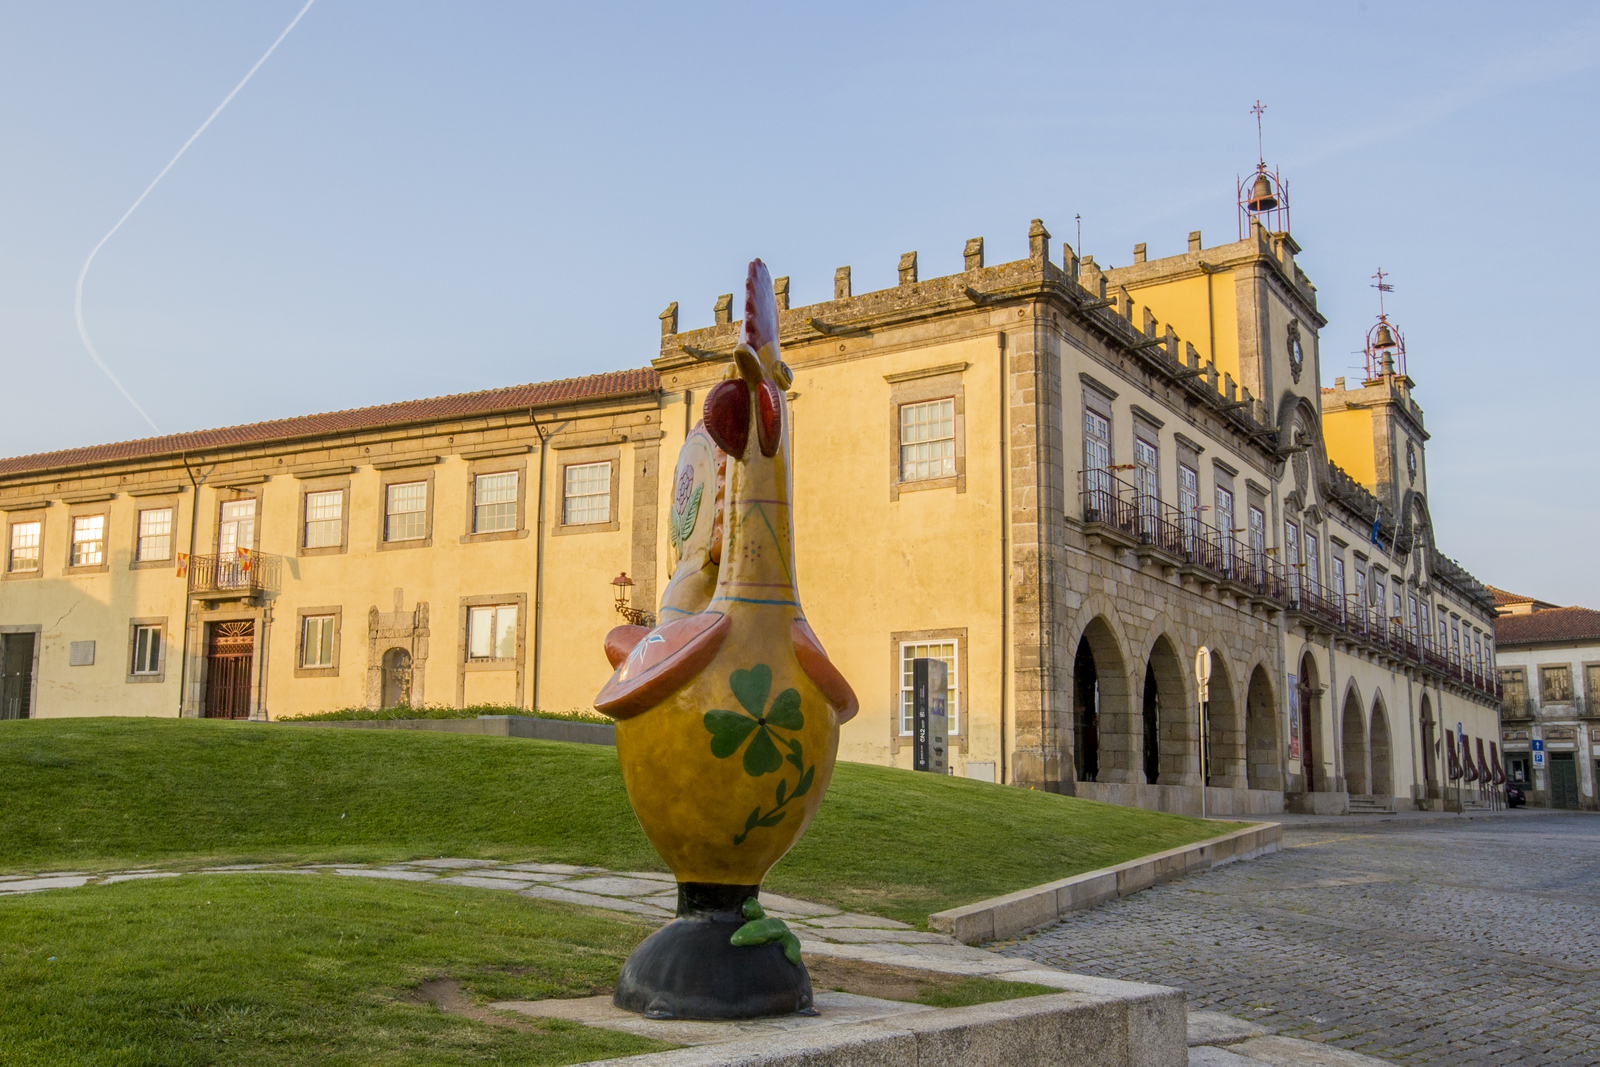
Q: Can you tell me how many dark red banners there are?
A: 4